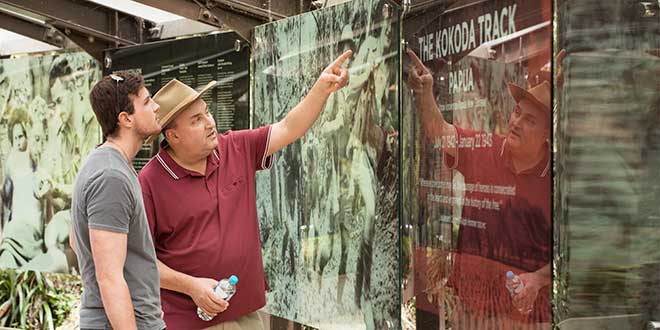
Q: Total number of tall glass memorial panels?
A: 5